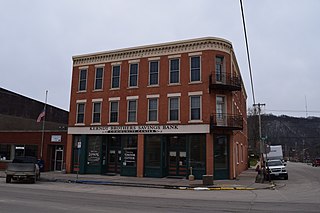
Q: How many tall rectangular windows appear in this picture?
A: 14